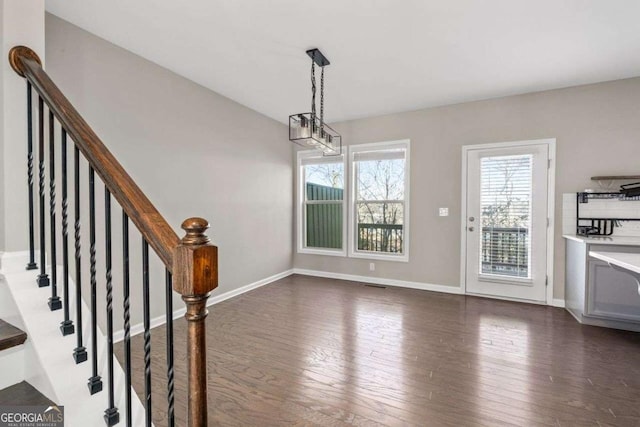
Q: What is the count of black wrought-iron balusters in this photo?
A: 10